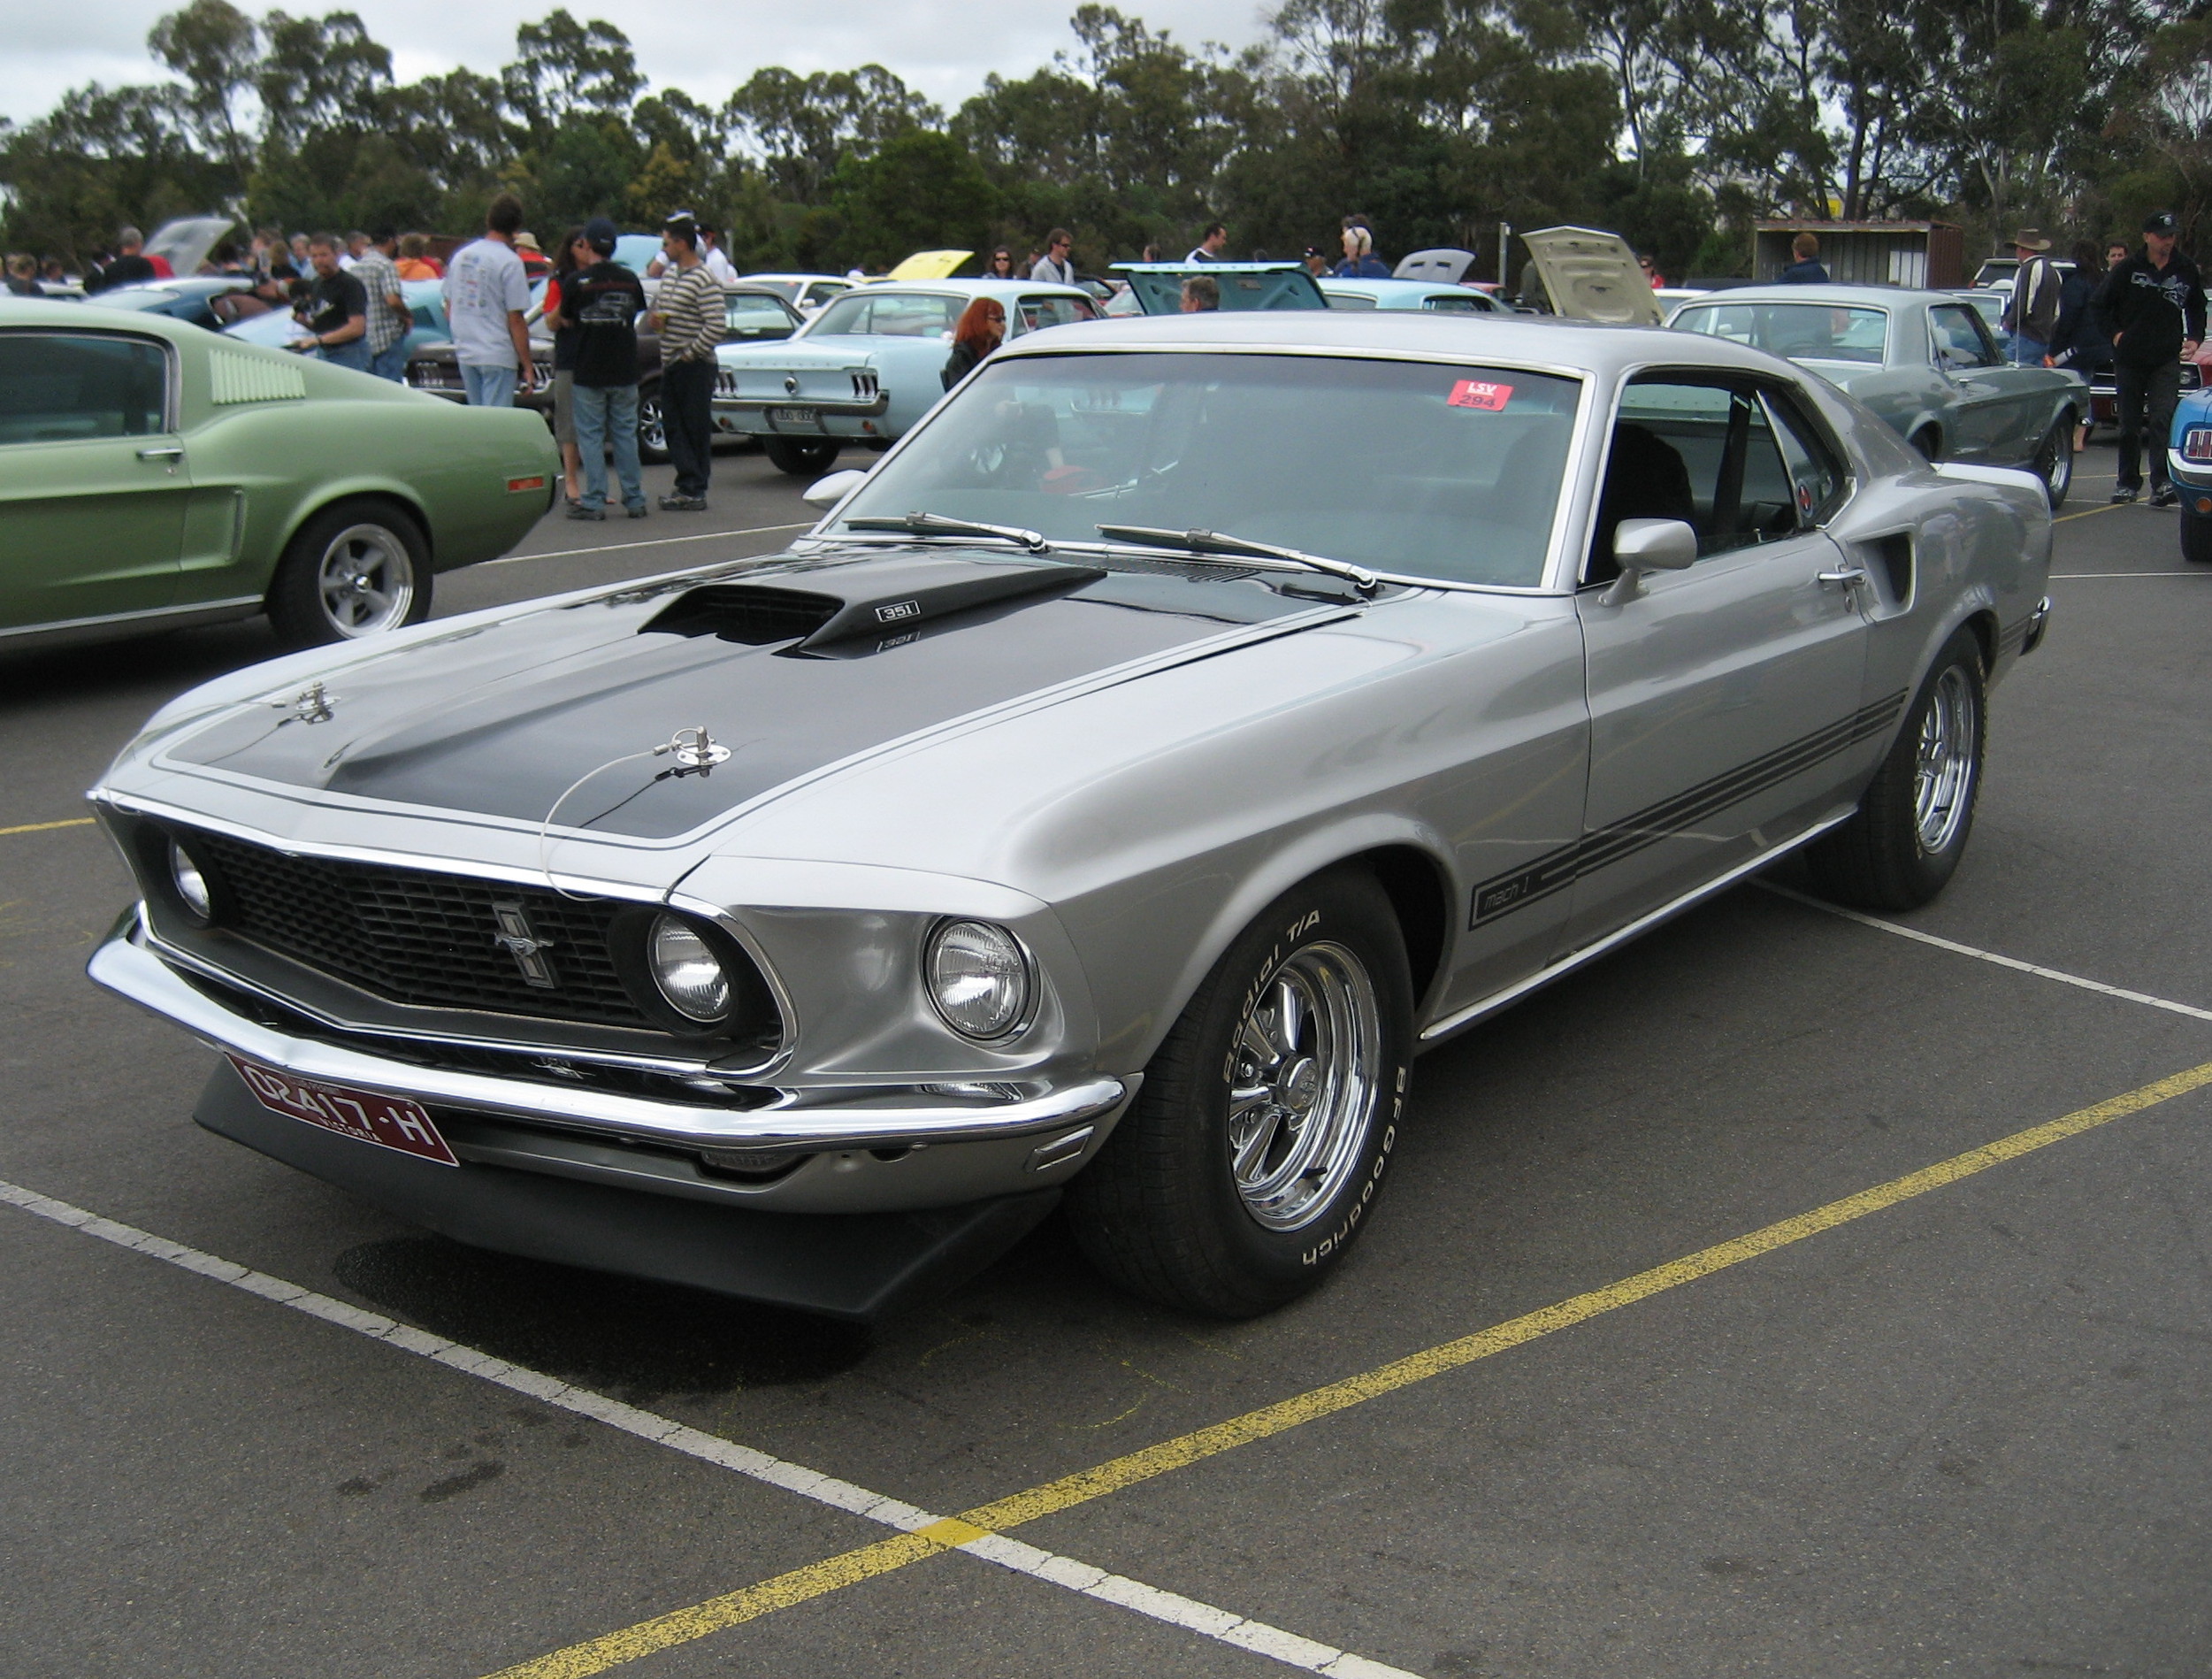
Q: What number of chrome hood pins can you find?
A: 2